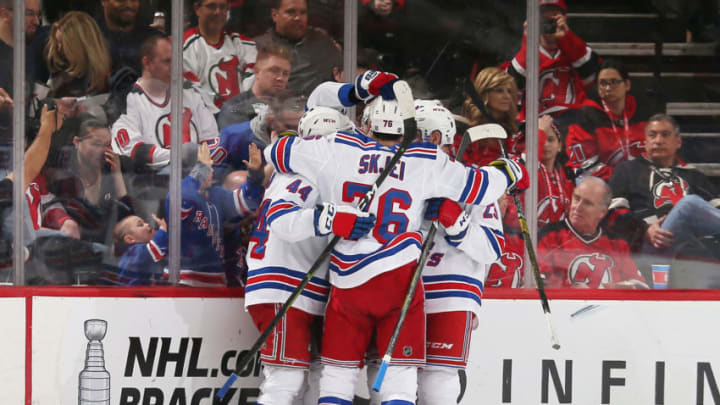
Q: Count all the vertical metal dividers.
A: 4